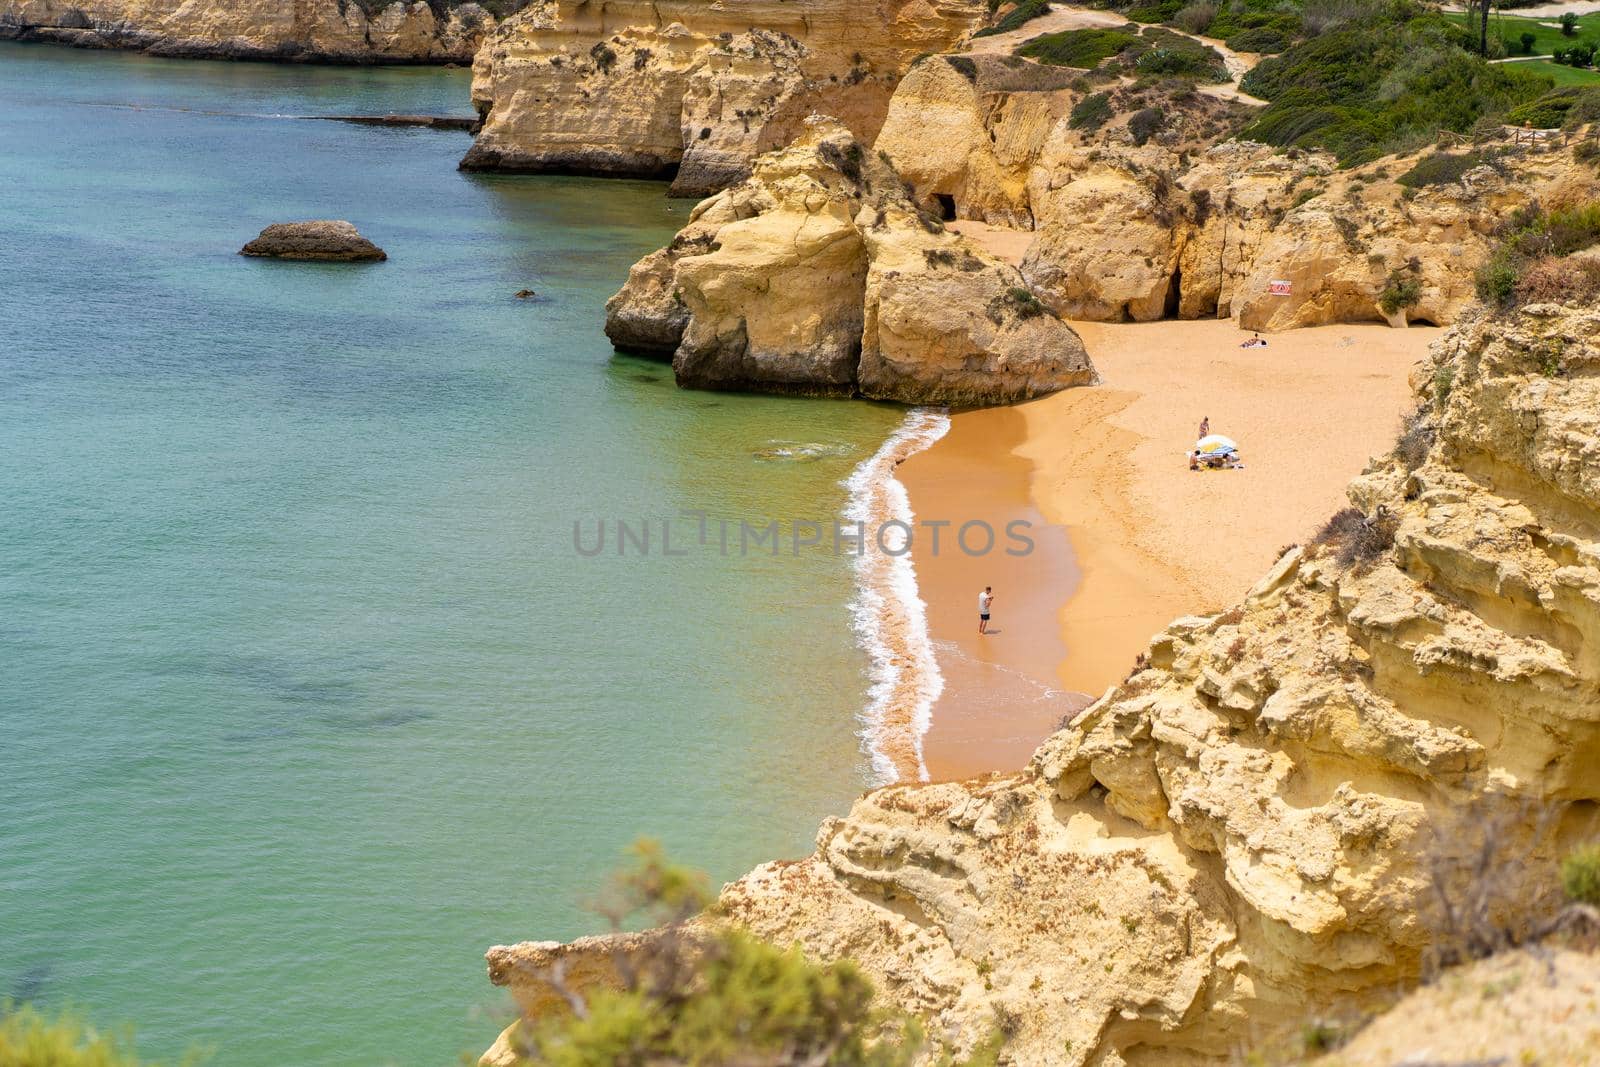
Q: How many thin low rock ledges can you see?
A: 1